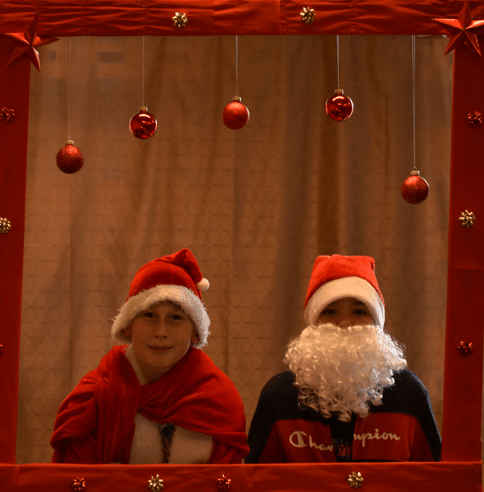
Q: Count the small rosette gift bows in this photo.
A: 12